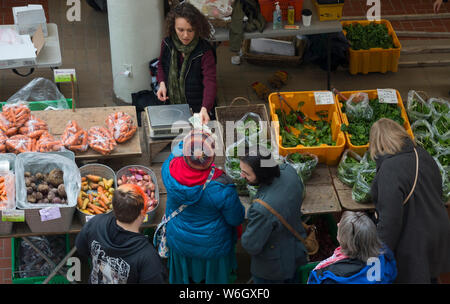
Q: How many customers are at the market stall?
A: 5